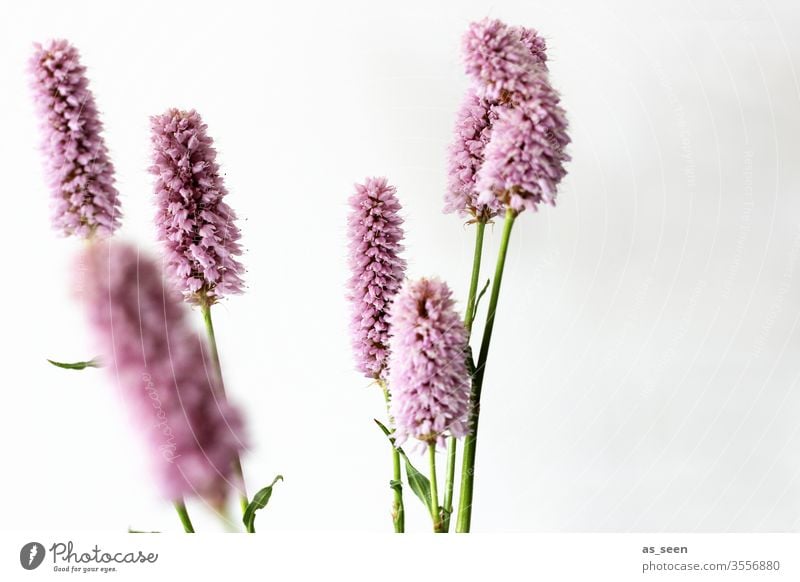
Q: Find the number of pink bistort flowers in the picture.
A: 7